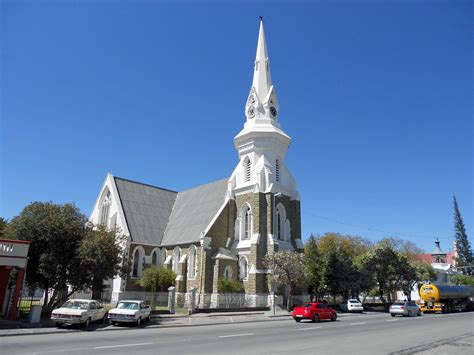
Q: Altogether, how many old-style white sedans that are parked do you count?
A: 2